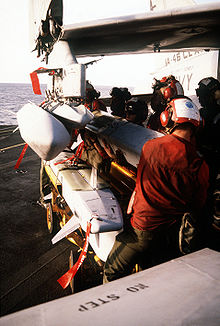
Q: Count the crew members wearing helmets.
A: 6